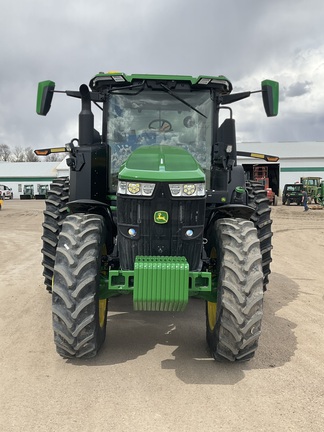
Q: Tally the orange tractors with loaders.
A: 0